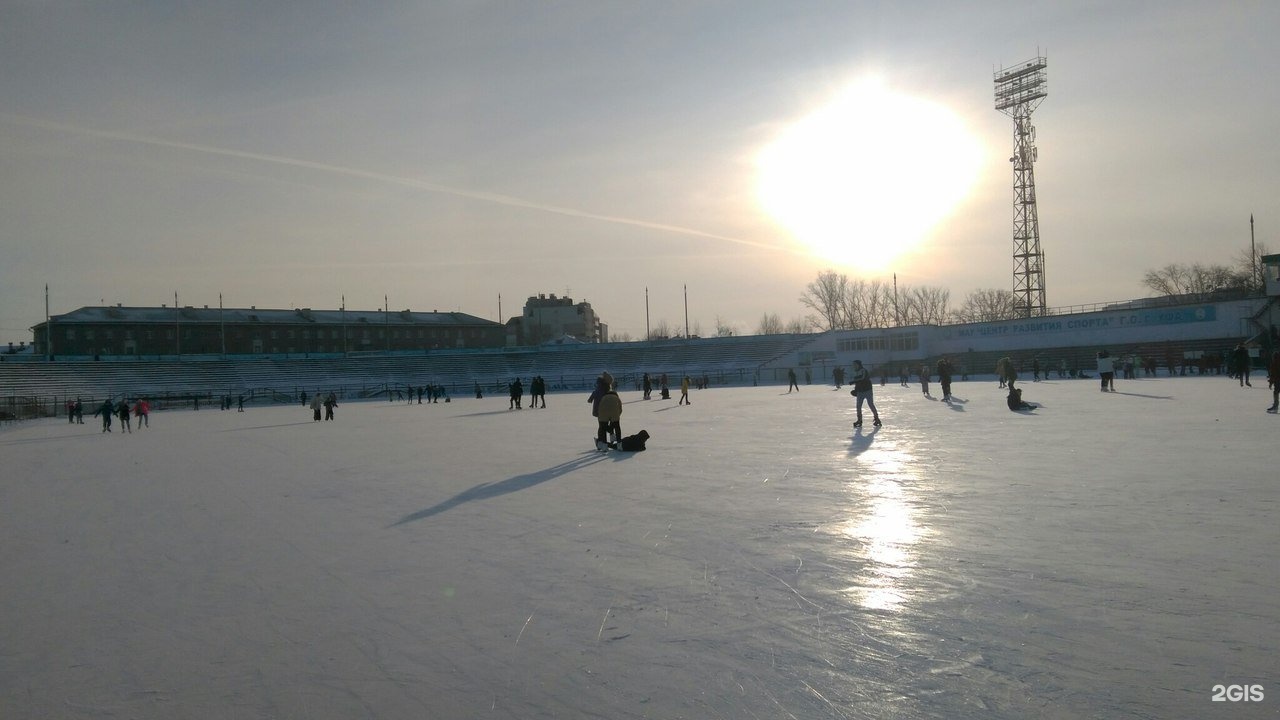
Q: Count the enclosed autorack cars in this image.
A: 0